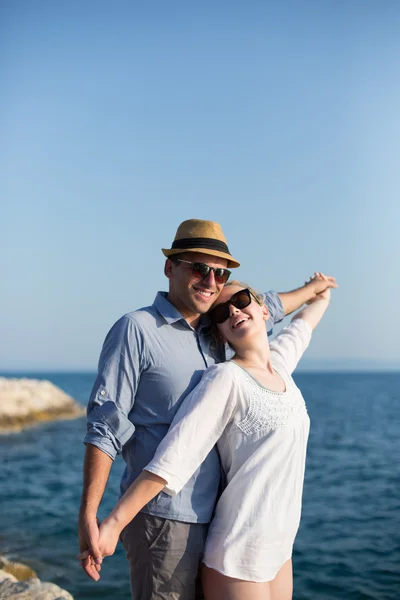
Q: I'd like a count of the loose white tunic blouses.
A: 1